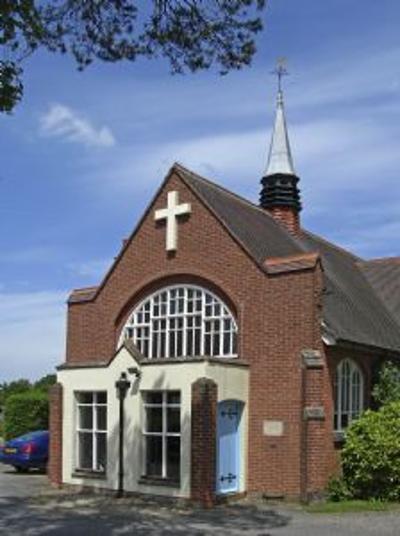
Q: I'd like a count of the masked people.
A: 0